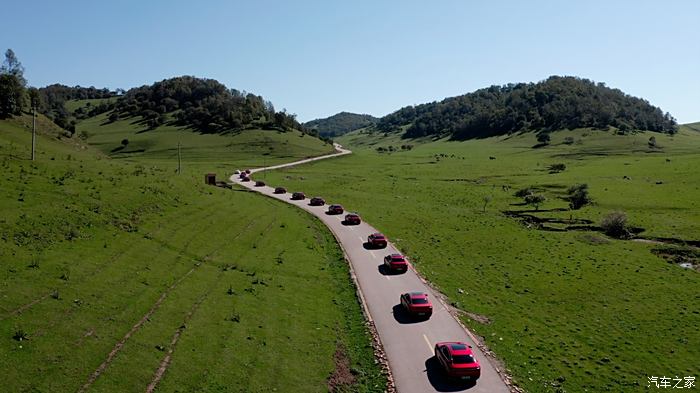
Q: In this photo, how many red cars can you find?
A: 13